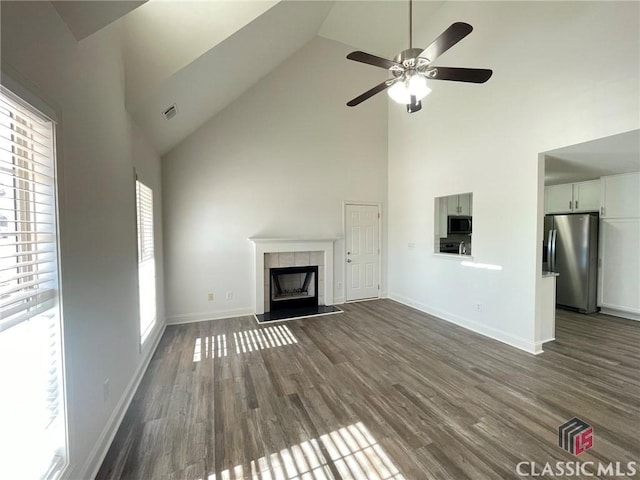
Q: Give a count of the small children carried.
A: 0